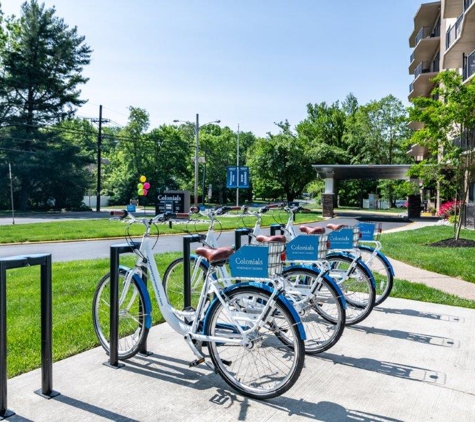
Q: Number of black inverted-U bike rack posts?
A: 5